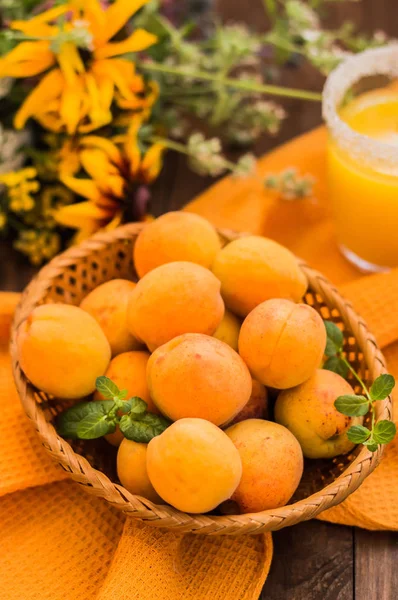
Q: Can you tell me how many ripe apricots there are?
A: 14